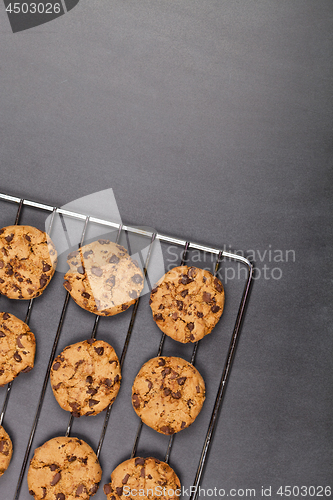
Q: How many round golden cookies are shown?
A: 9